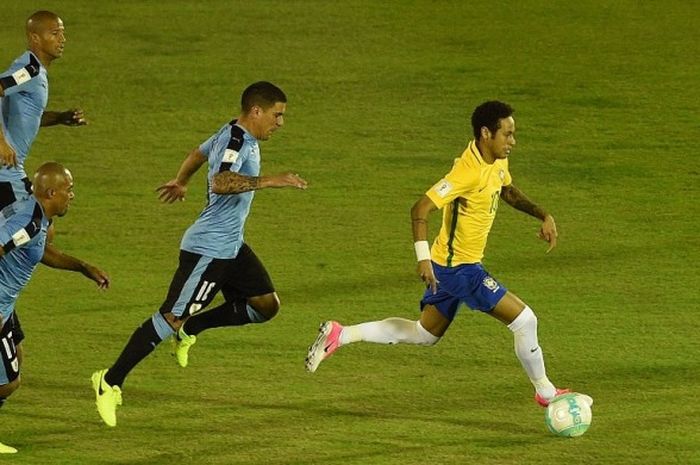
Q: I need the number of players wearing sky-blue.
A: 3